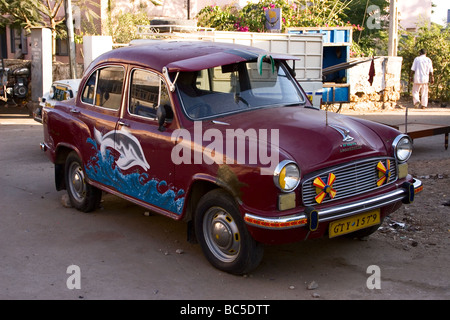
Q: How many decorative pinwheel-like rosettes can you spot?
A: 2